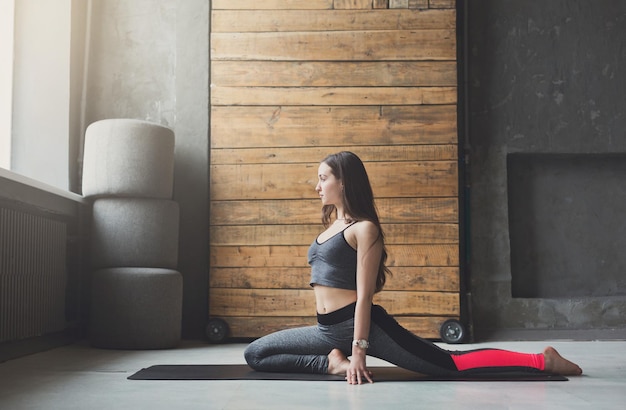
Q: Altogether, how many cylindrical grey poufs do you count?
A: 3